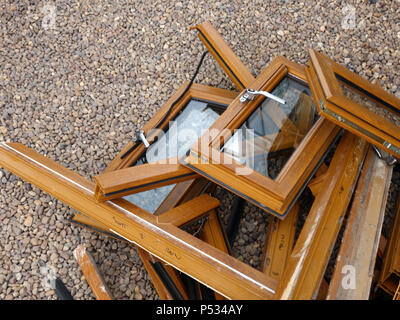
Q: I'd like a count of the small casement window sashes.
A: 3